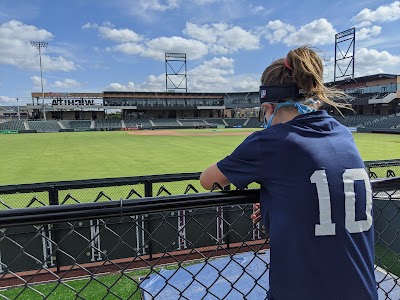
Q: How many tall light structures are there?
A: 3